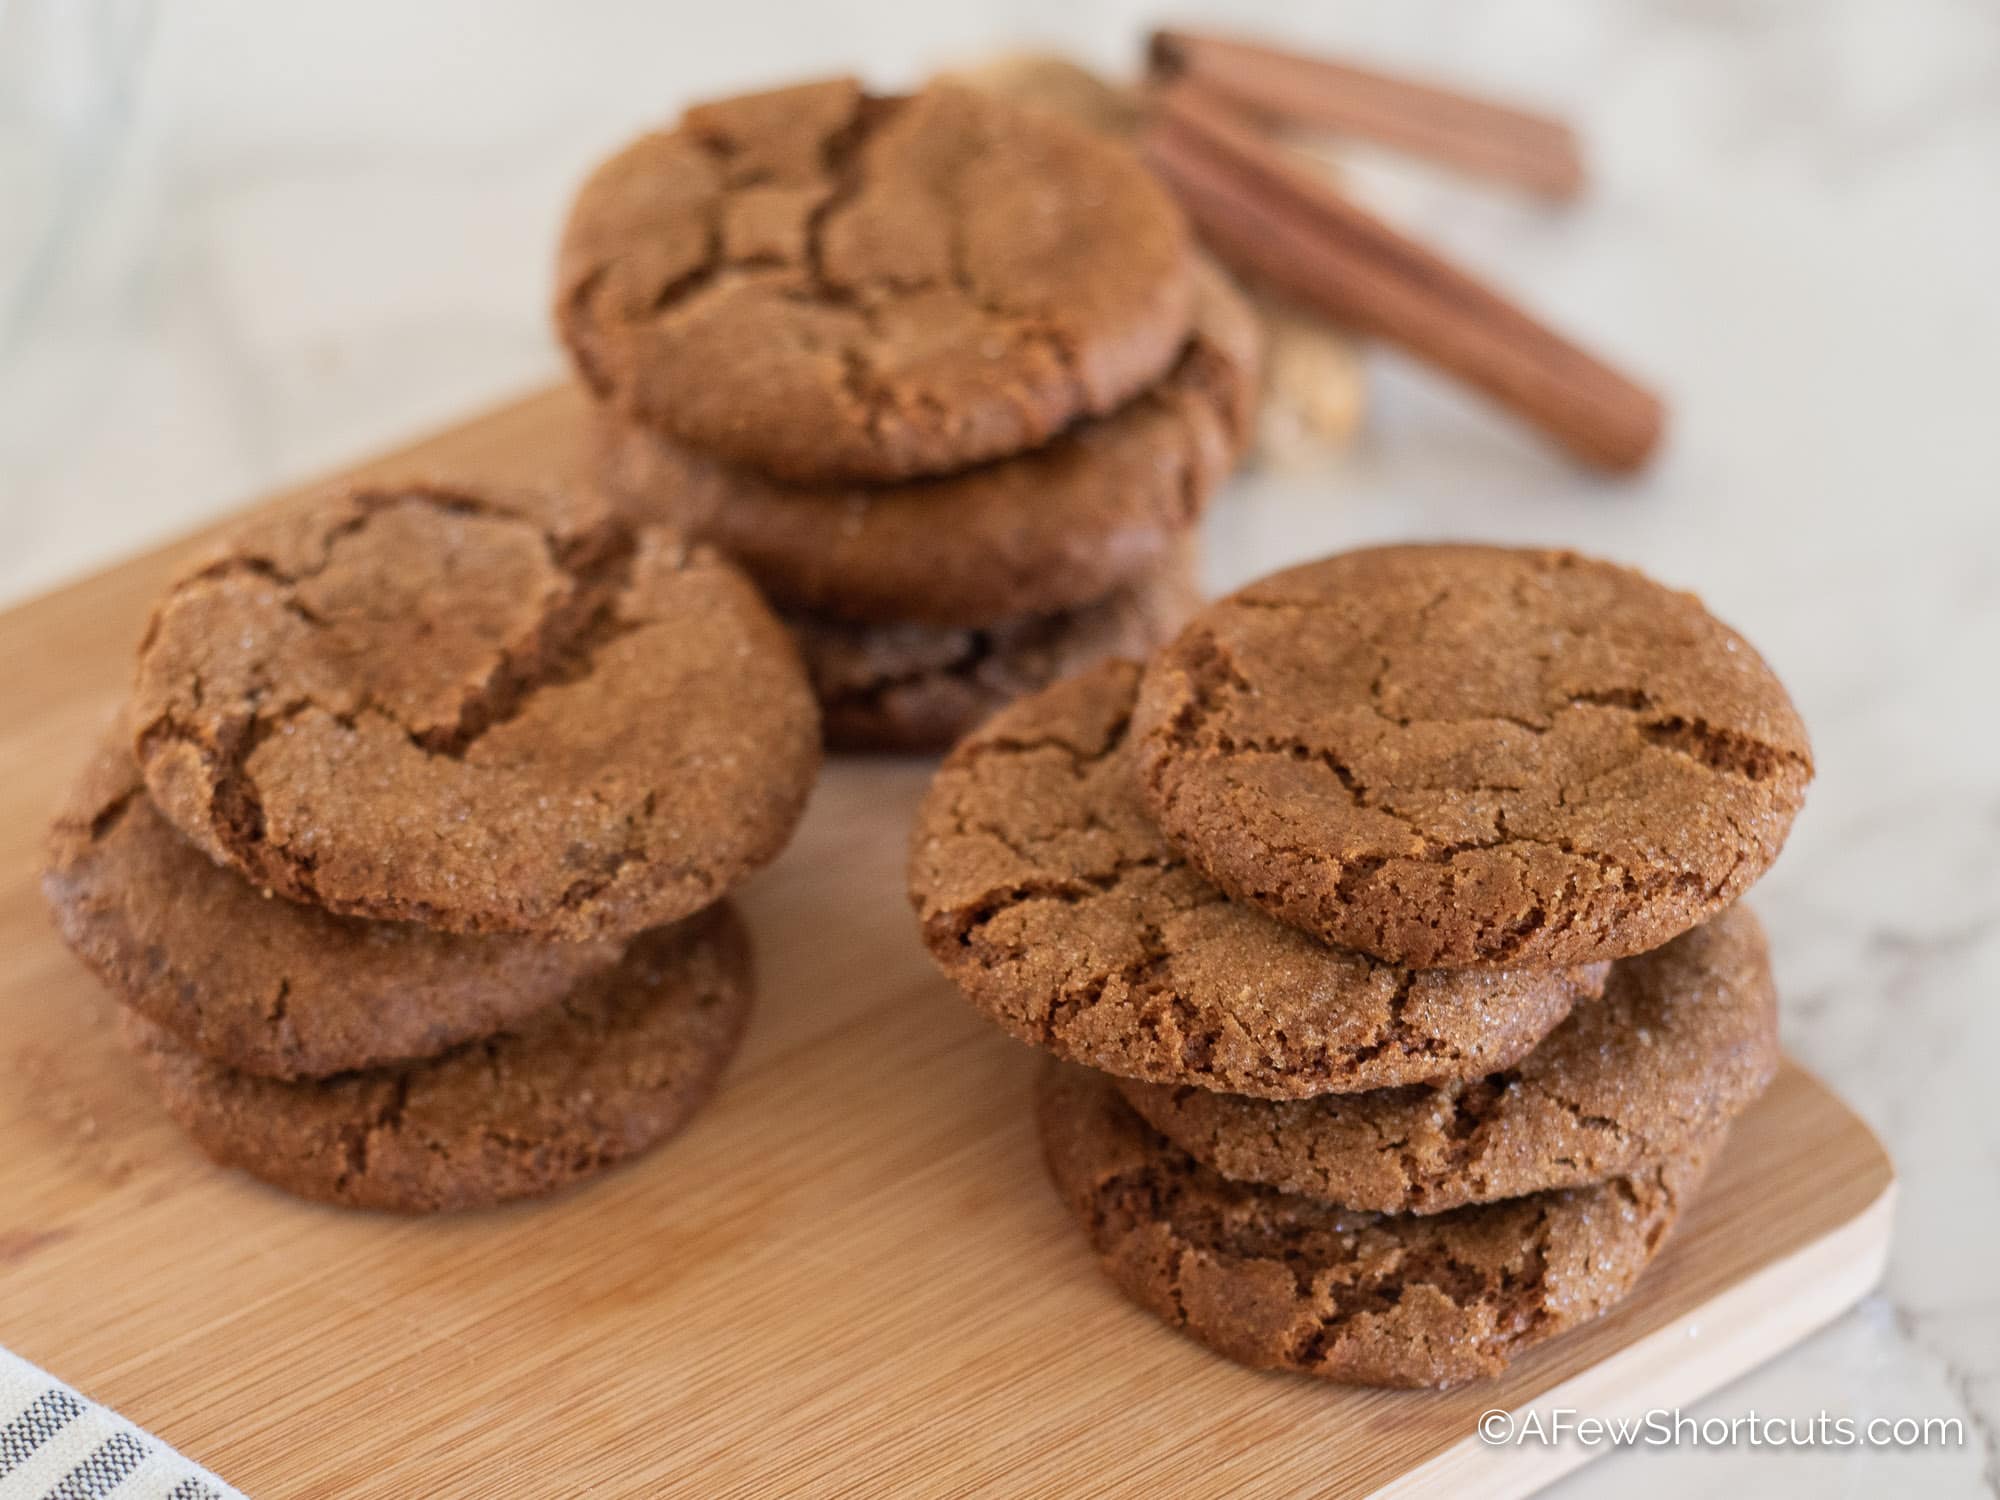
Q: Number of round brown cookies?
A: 10